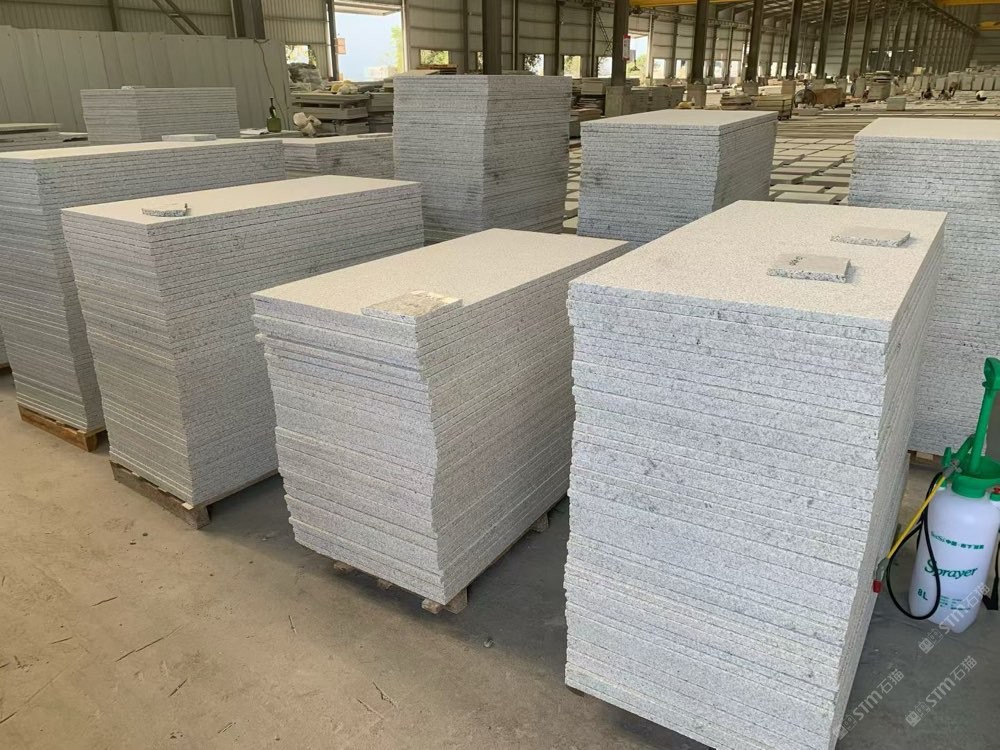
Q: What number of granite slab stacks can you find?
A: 9